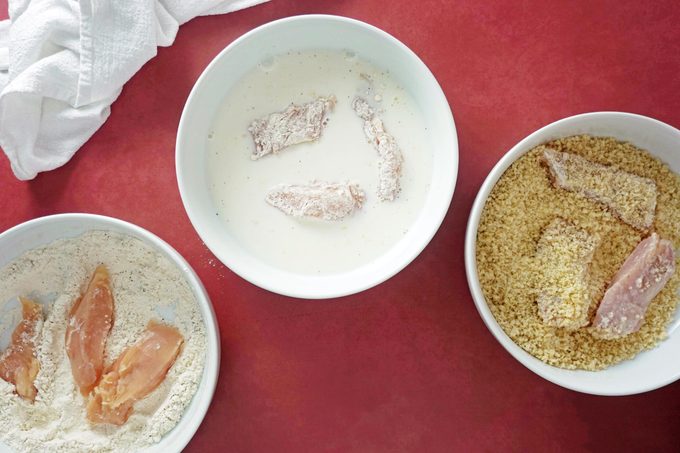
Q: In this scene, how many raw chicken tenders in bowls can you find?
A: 9